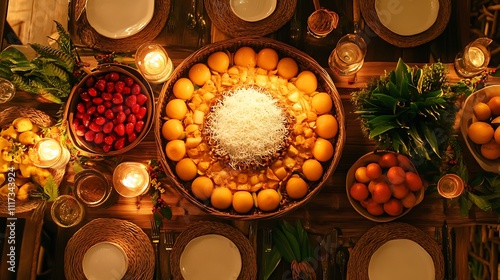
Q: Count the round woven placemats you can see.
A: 6